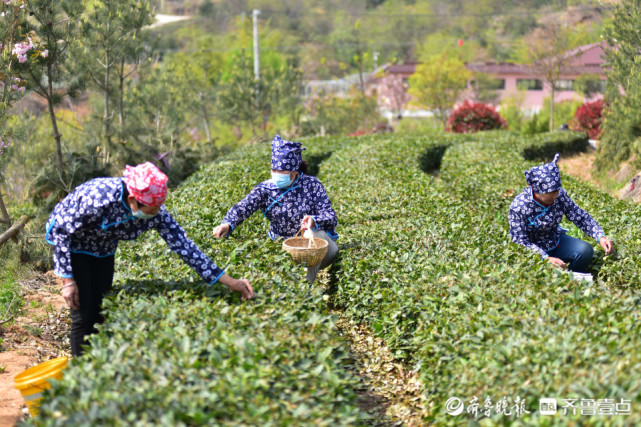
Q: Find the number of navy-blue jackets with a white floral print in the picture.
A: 3